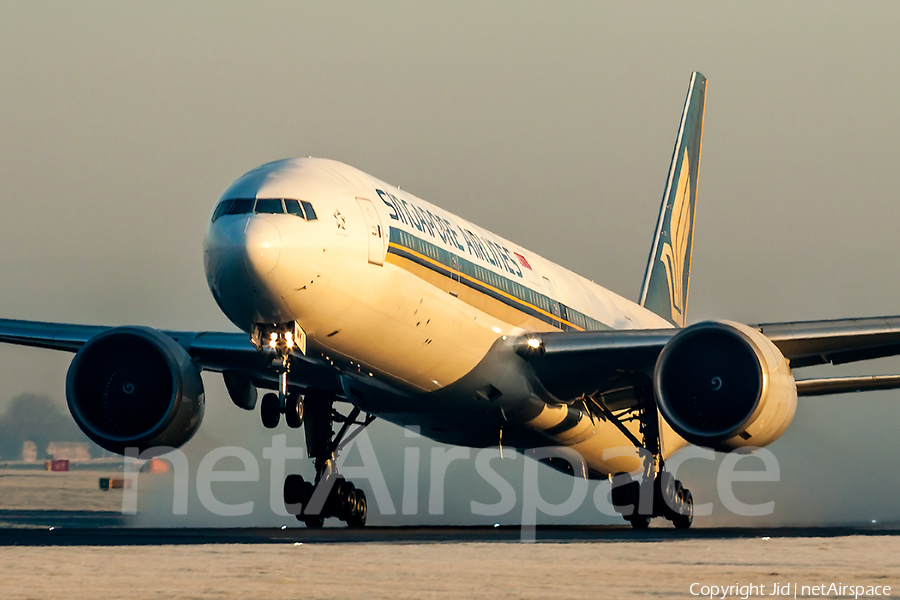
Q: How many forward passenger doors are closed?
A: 1